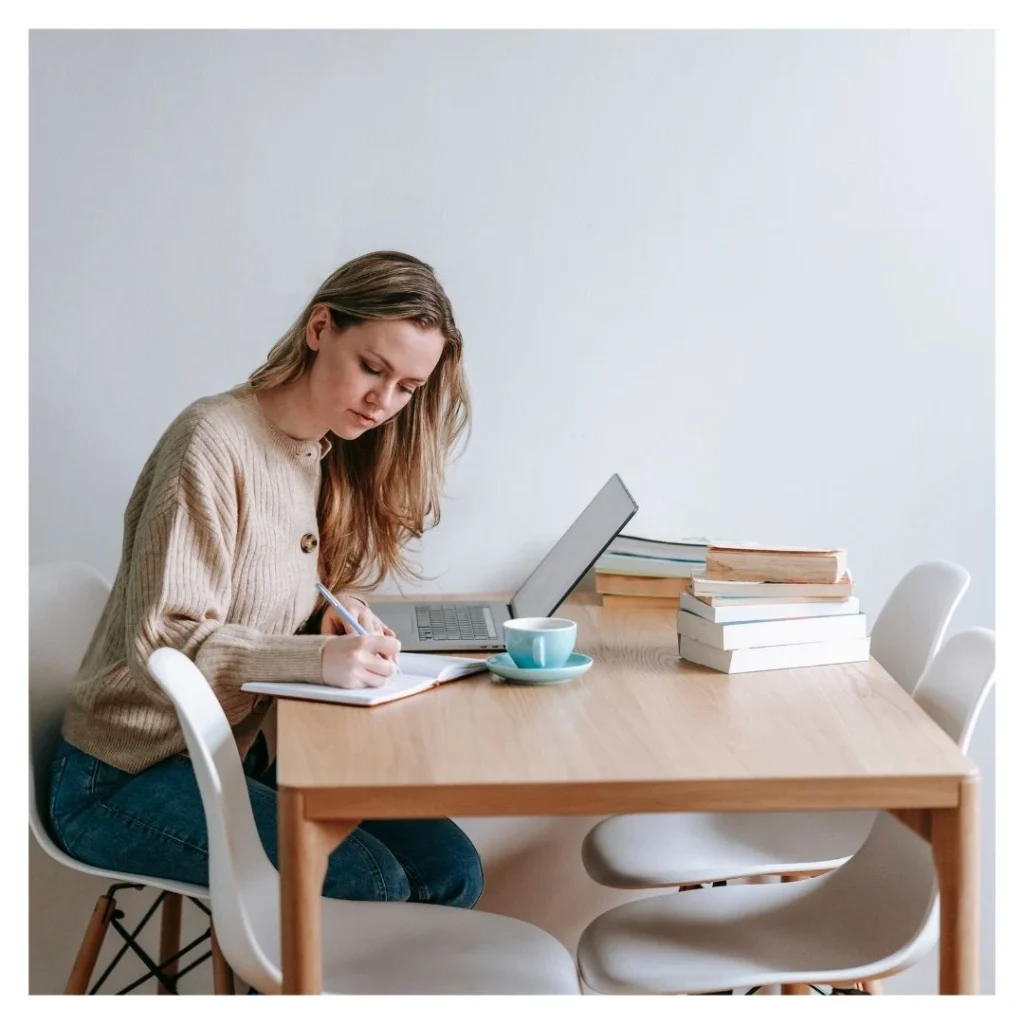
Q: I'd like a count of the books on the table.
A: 10